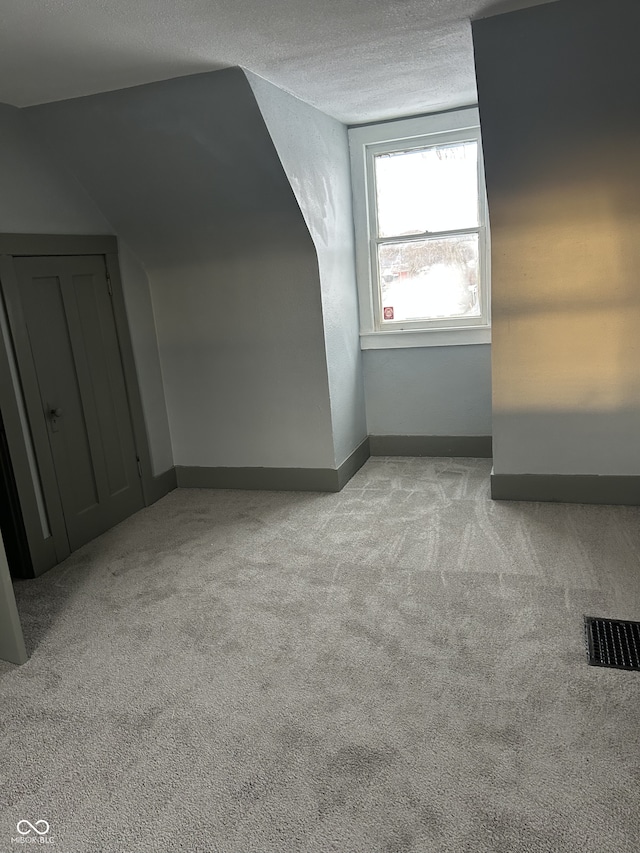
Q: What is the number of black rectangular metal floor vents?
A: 1